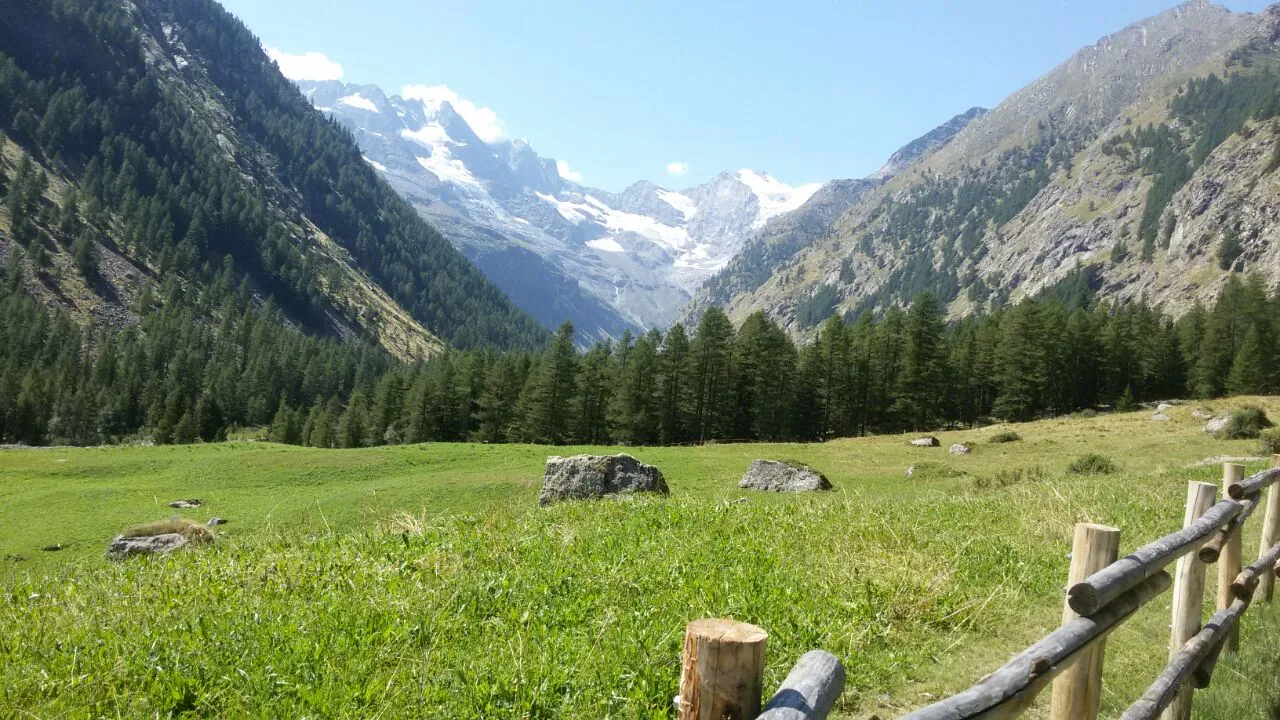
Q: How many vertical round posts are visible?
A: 5